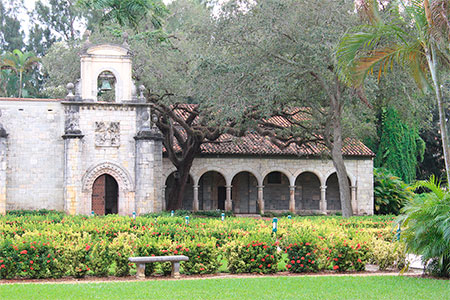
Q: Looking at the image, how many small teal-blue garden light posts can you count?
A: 8